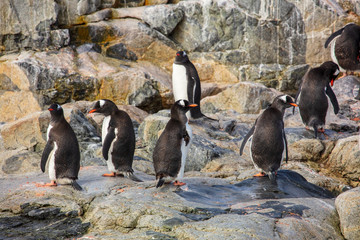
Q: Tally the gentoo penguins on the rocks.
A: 7